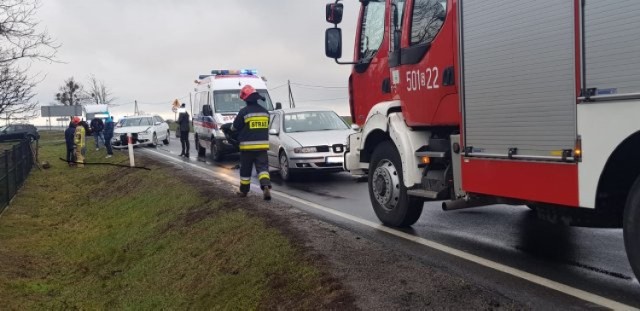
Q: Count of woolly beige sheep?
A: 0